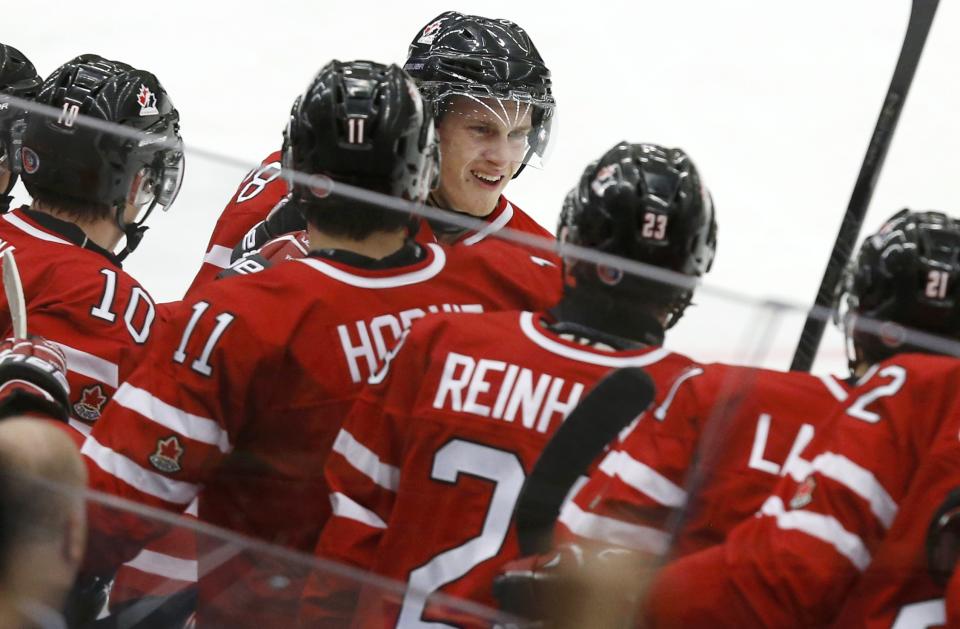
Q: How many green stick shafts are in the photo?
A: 0